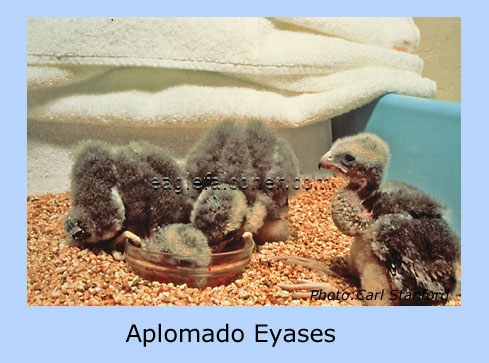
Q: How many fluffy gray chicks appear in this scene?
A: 4